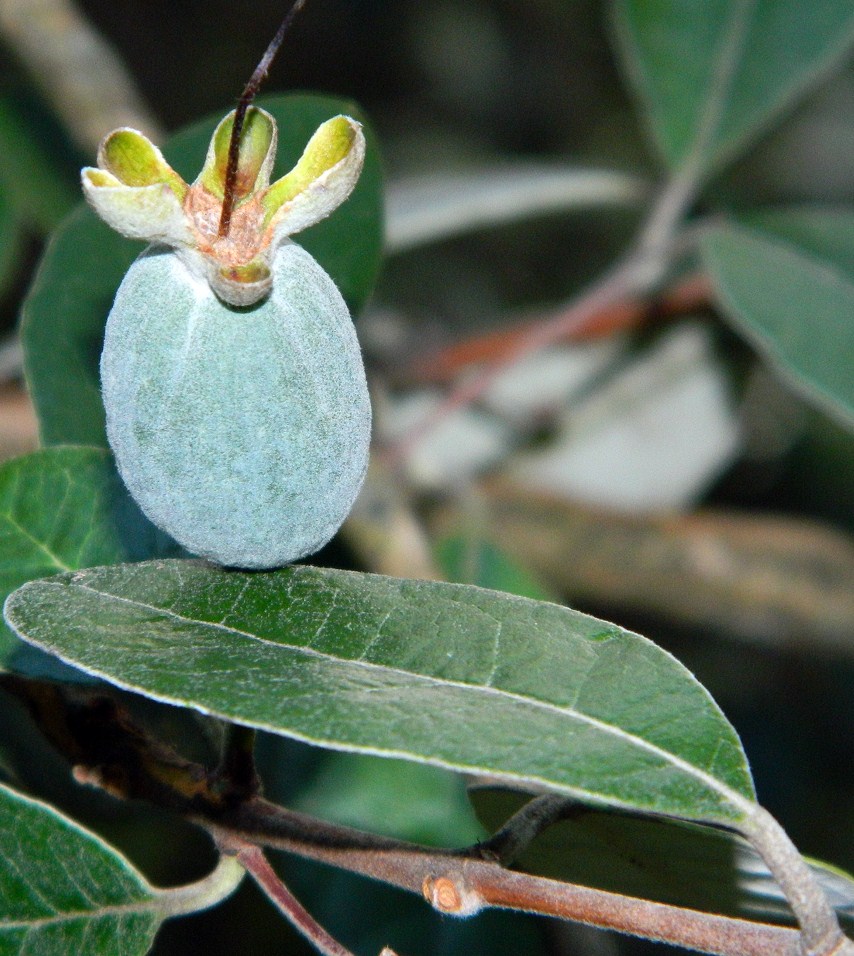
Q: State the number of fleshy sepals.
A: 5